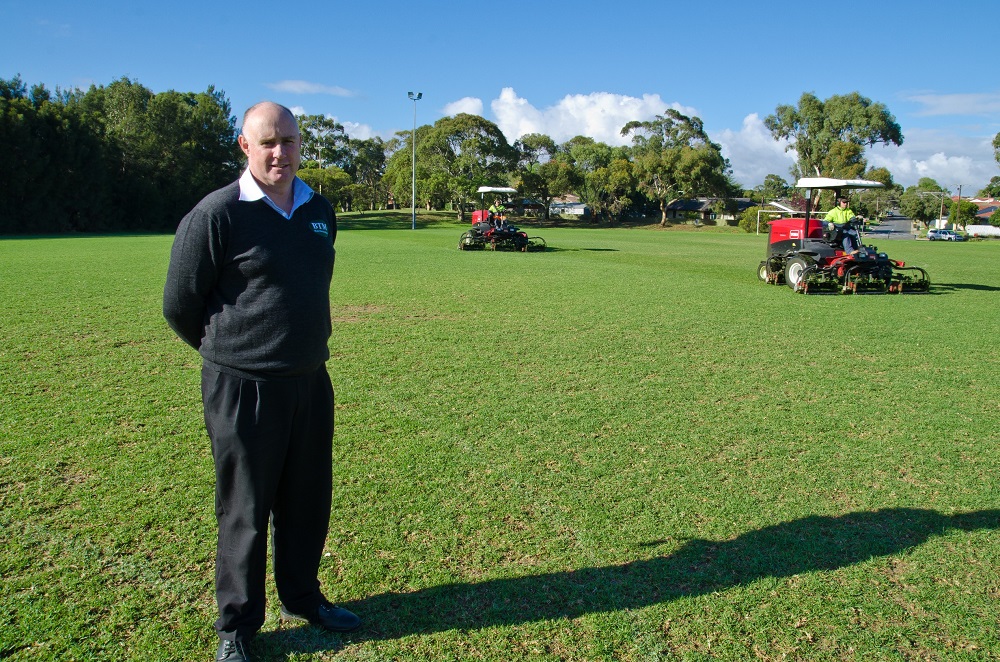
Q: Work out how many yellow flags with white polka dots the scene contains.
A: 0